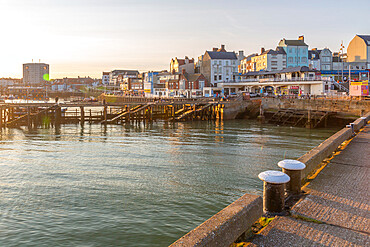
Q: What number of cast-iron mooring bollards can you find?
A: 2